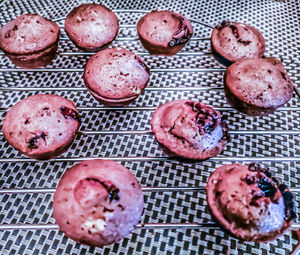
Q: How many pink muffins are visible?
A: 10